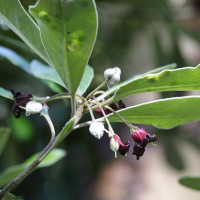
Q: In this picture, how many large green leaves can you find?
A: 4